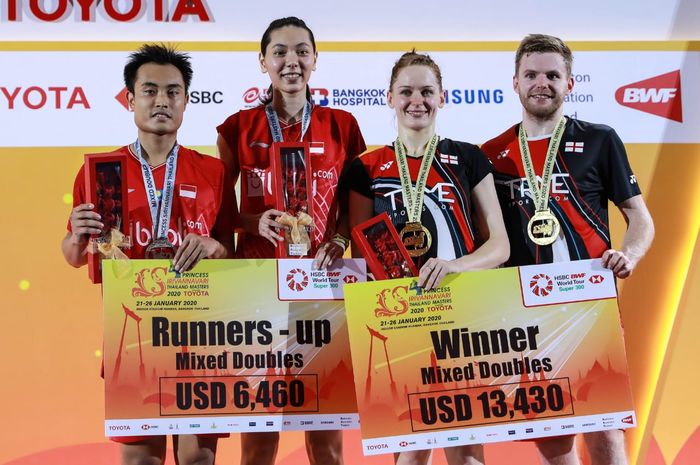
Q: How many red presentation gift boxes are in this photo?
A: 3